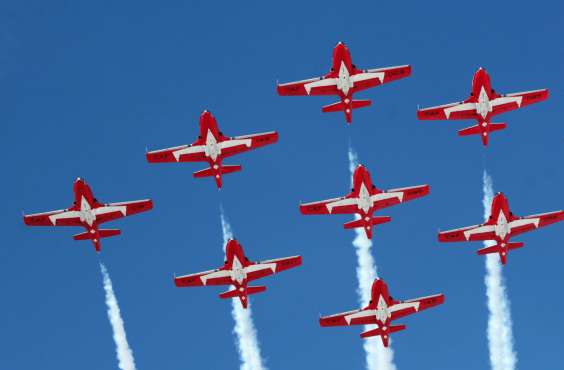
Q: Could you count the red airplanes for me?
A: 8